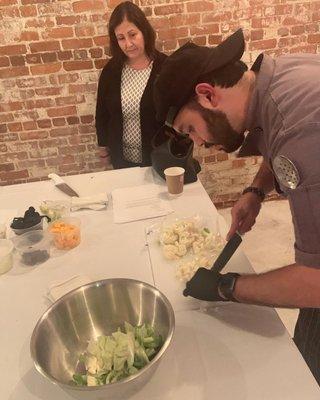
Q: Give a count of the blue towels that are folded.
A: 0